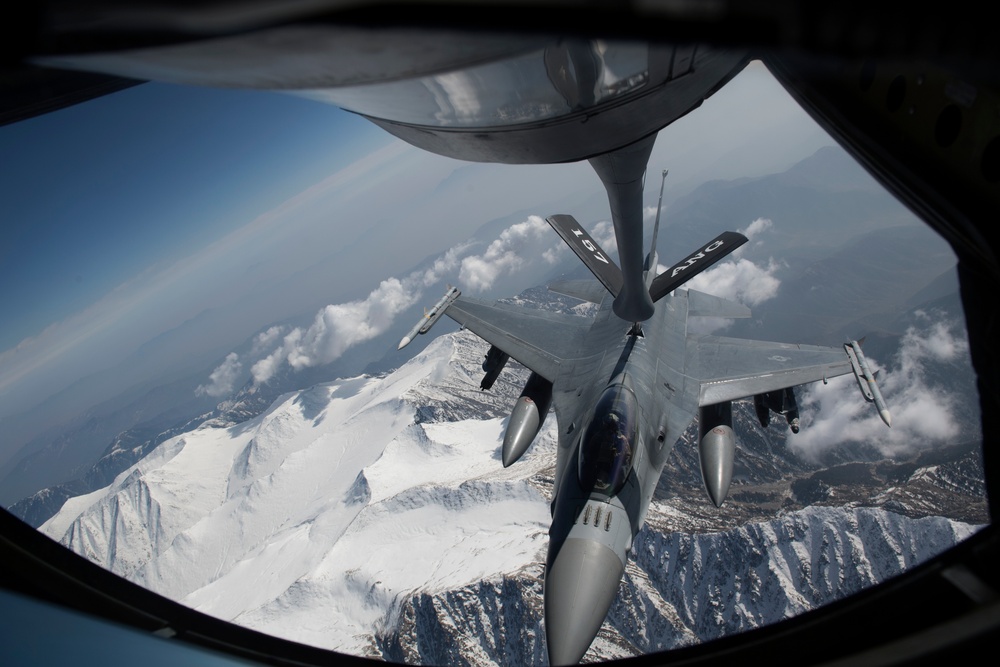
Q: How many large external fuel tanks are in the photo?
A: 2